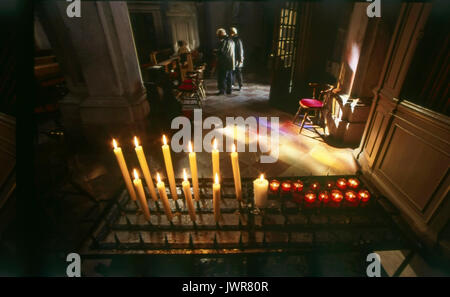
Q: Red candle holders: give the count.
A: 12